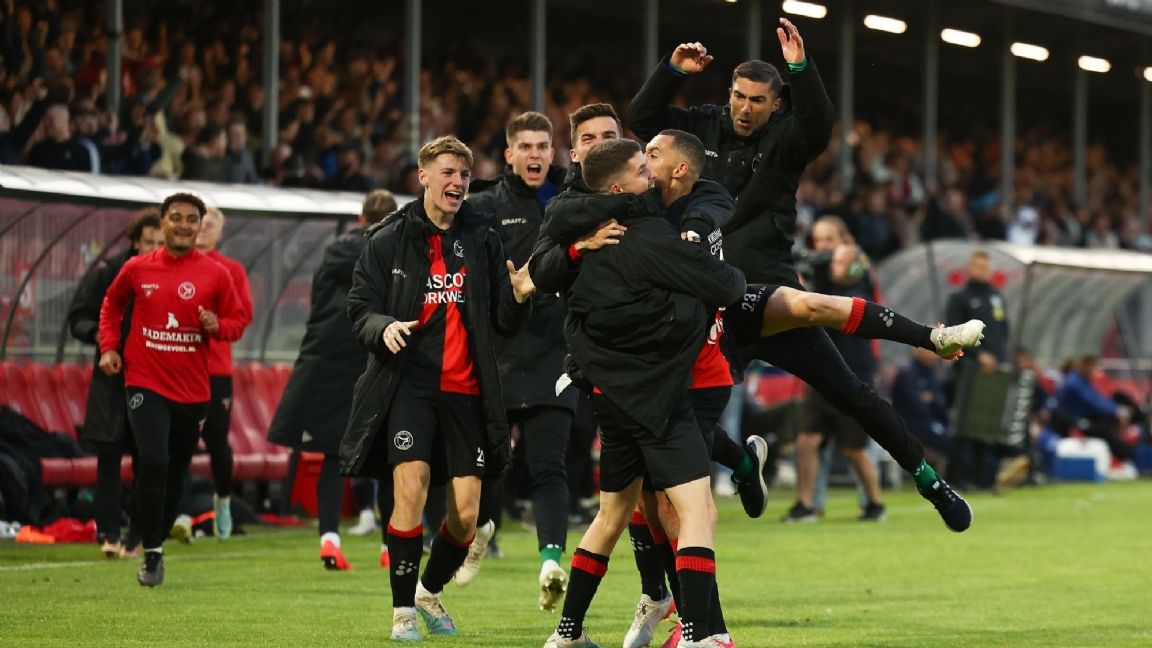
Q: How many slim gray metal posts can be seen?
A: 11